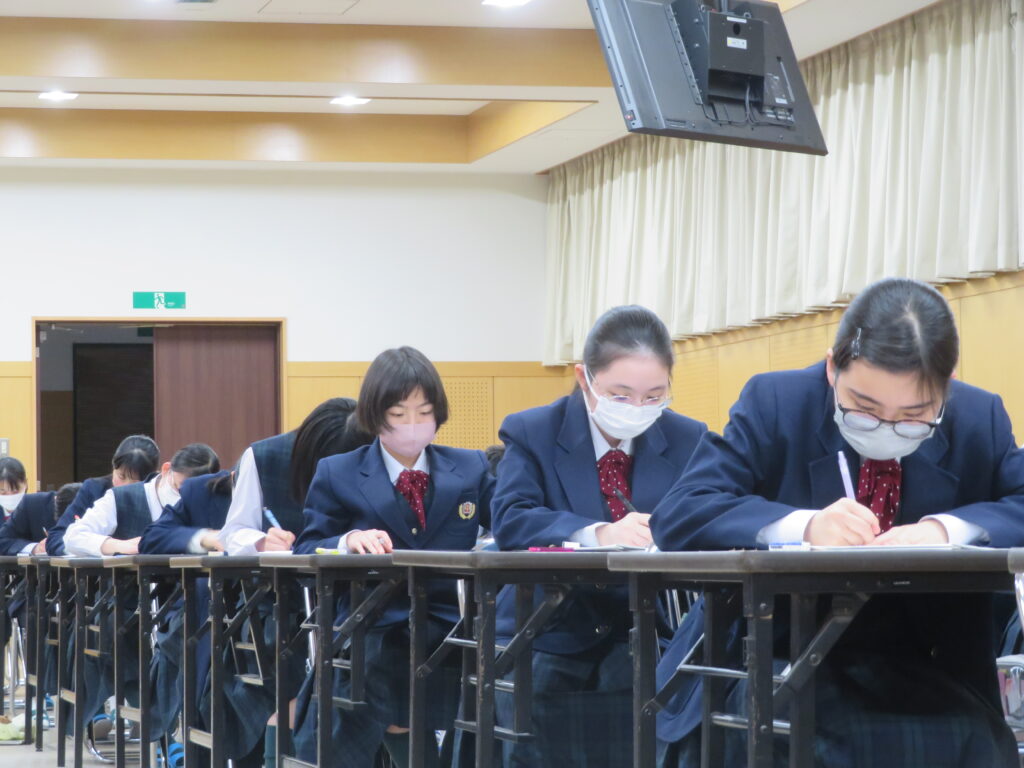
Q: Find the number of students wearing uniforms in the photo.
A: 9